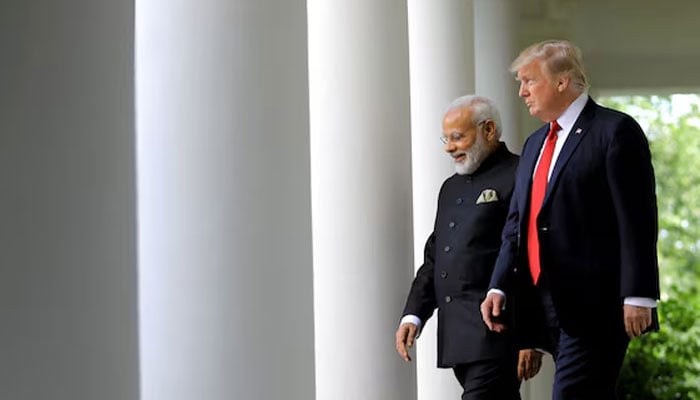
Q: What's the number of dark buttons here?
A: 6